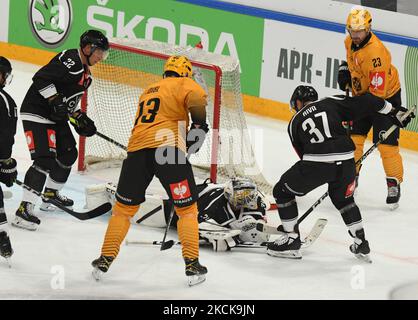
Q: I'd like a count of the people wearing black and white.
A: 4